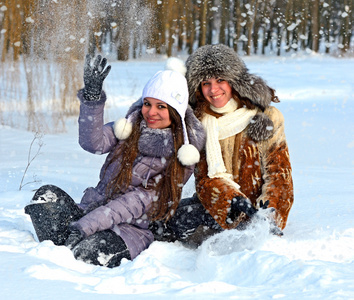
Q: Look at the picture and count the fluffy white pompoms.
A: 3